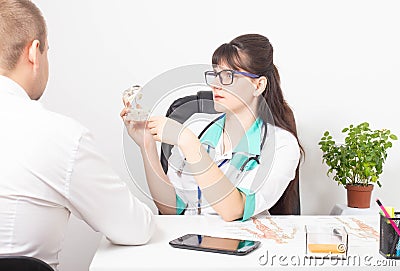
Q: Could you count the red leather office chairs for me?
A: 0